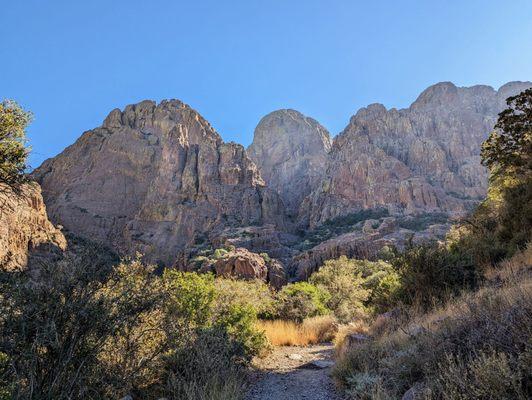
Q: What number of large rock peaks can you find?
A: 3